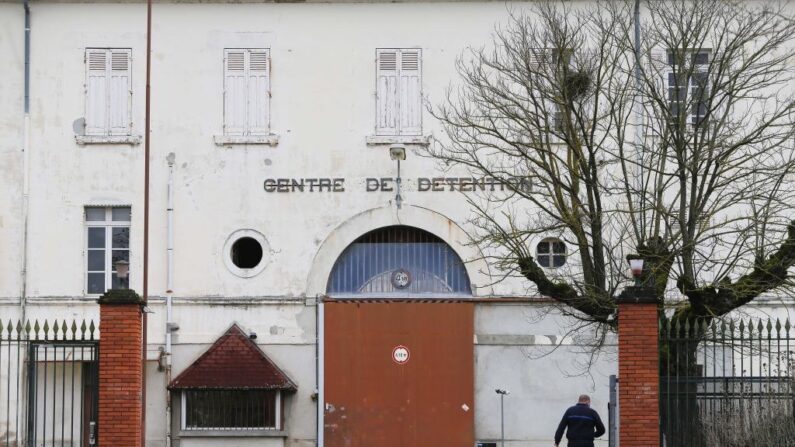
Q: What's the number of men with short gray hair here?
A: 1